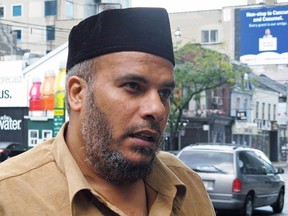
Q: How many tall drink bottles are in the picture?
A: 3